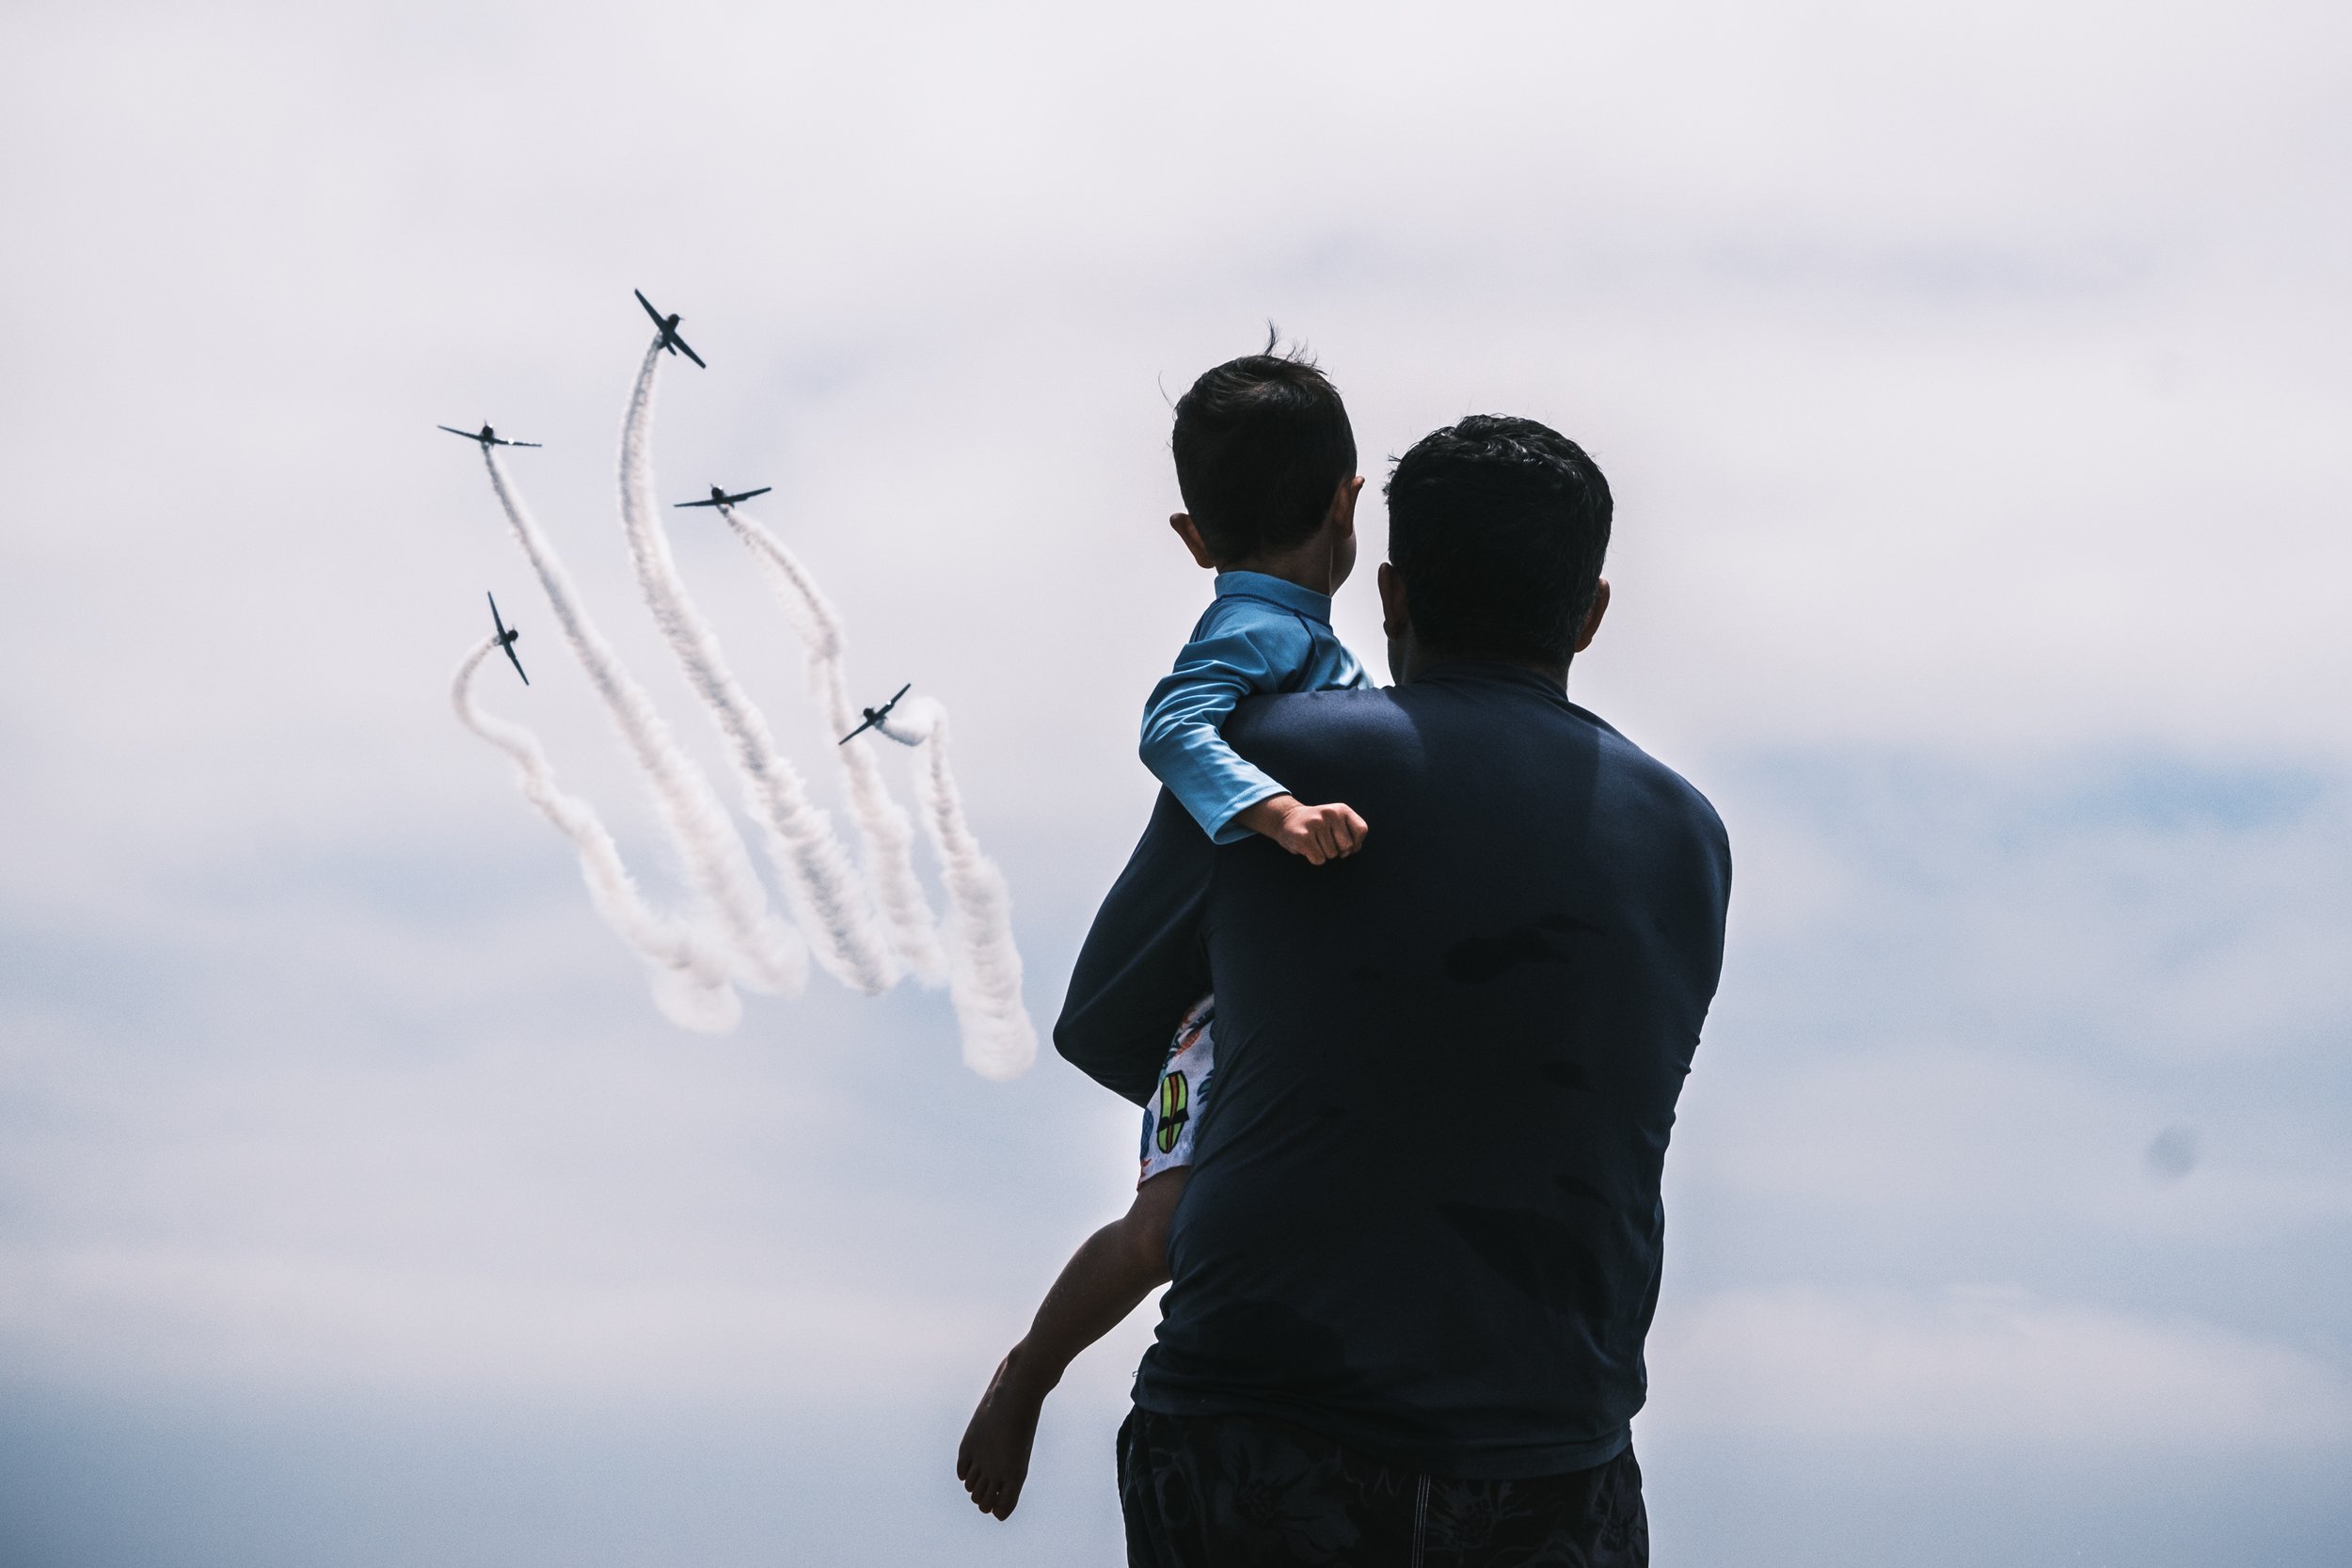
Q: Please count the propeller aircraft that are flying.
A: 5